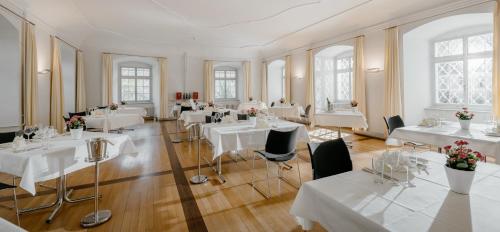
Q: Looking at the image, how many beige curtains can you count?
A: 13